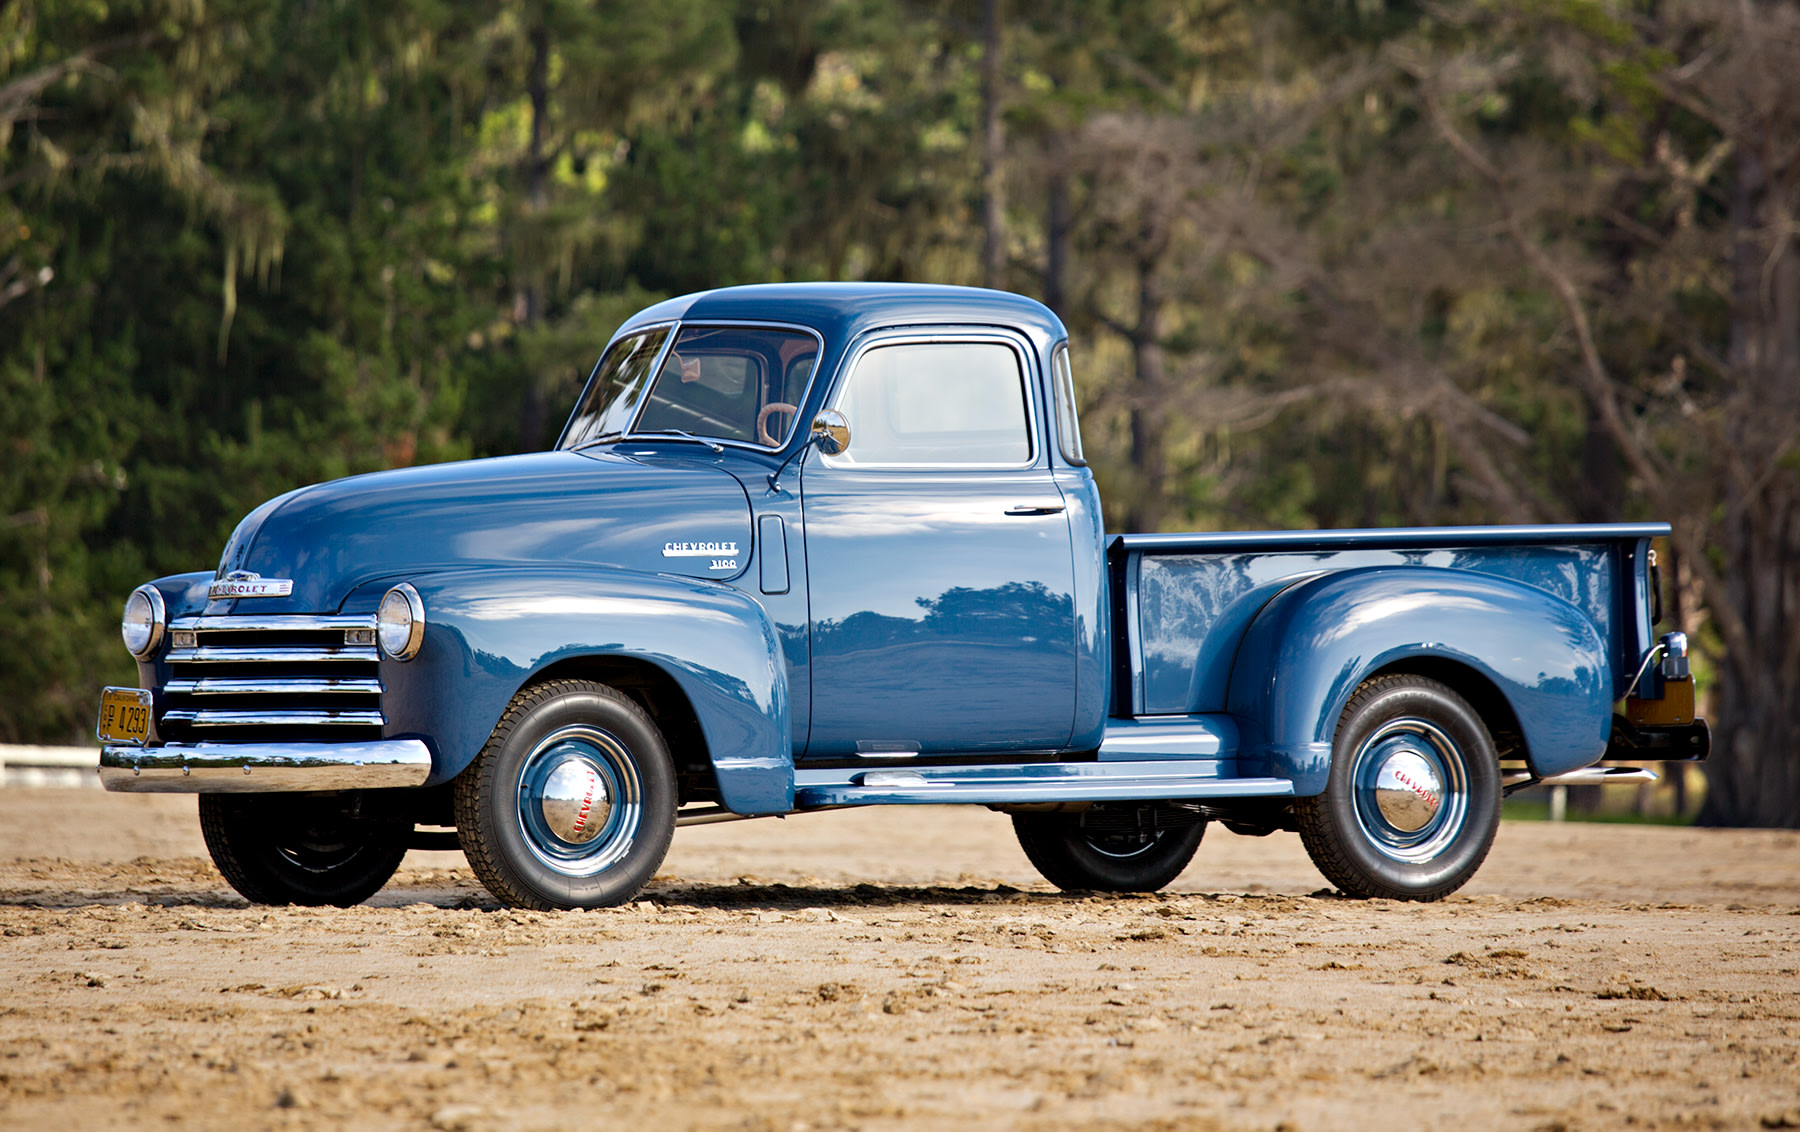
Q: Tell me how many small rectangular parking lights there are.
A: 2